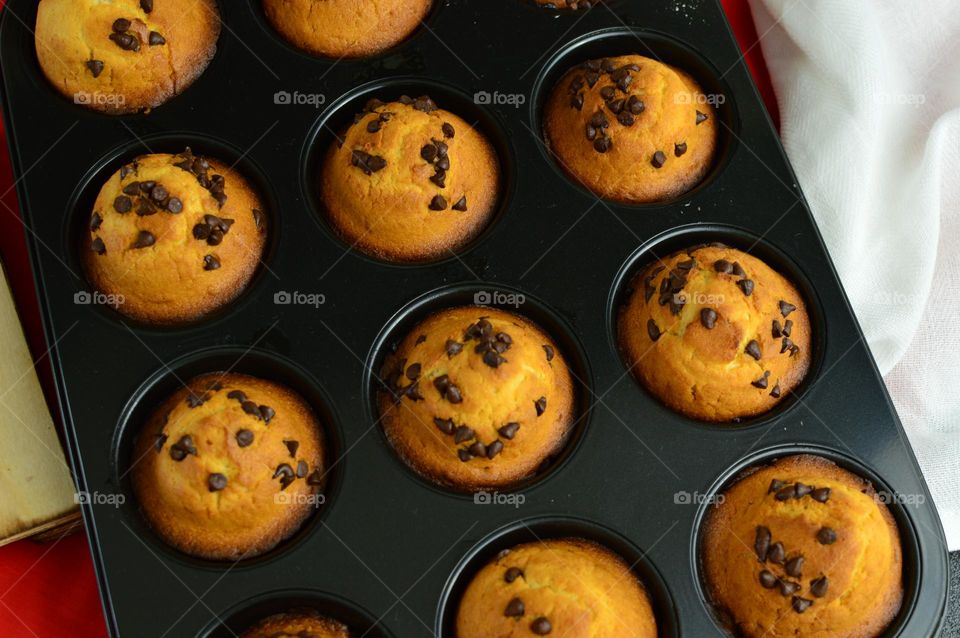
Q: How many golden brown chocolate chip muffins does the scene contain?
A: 12